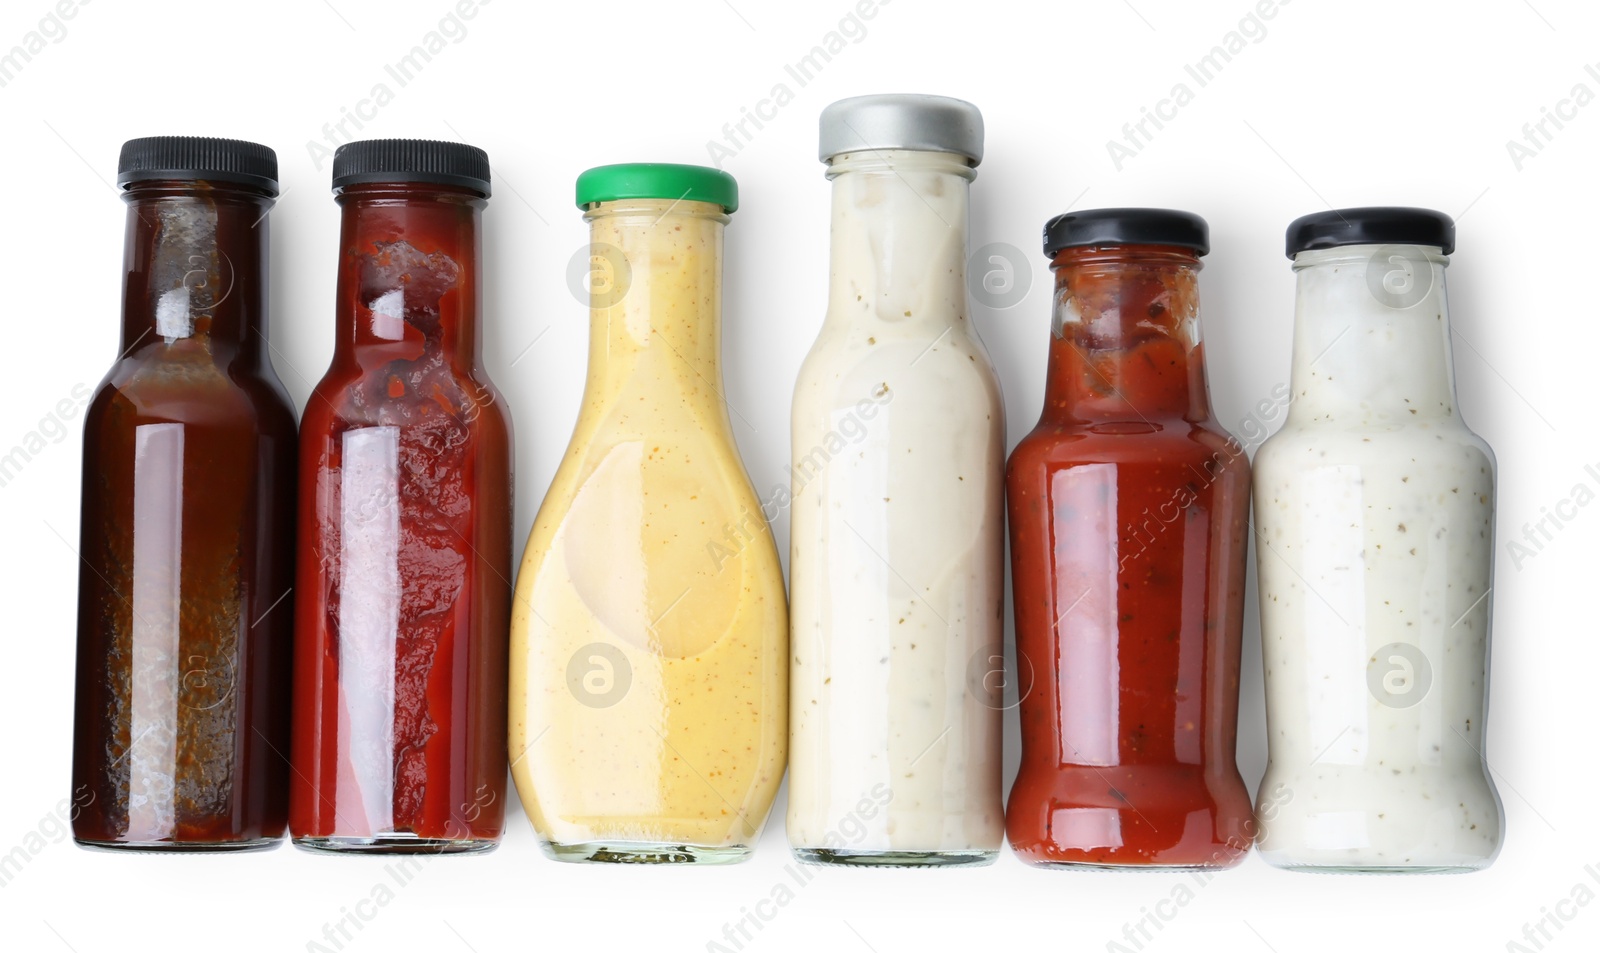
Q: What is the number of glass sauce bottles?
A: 6